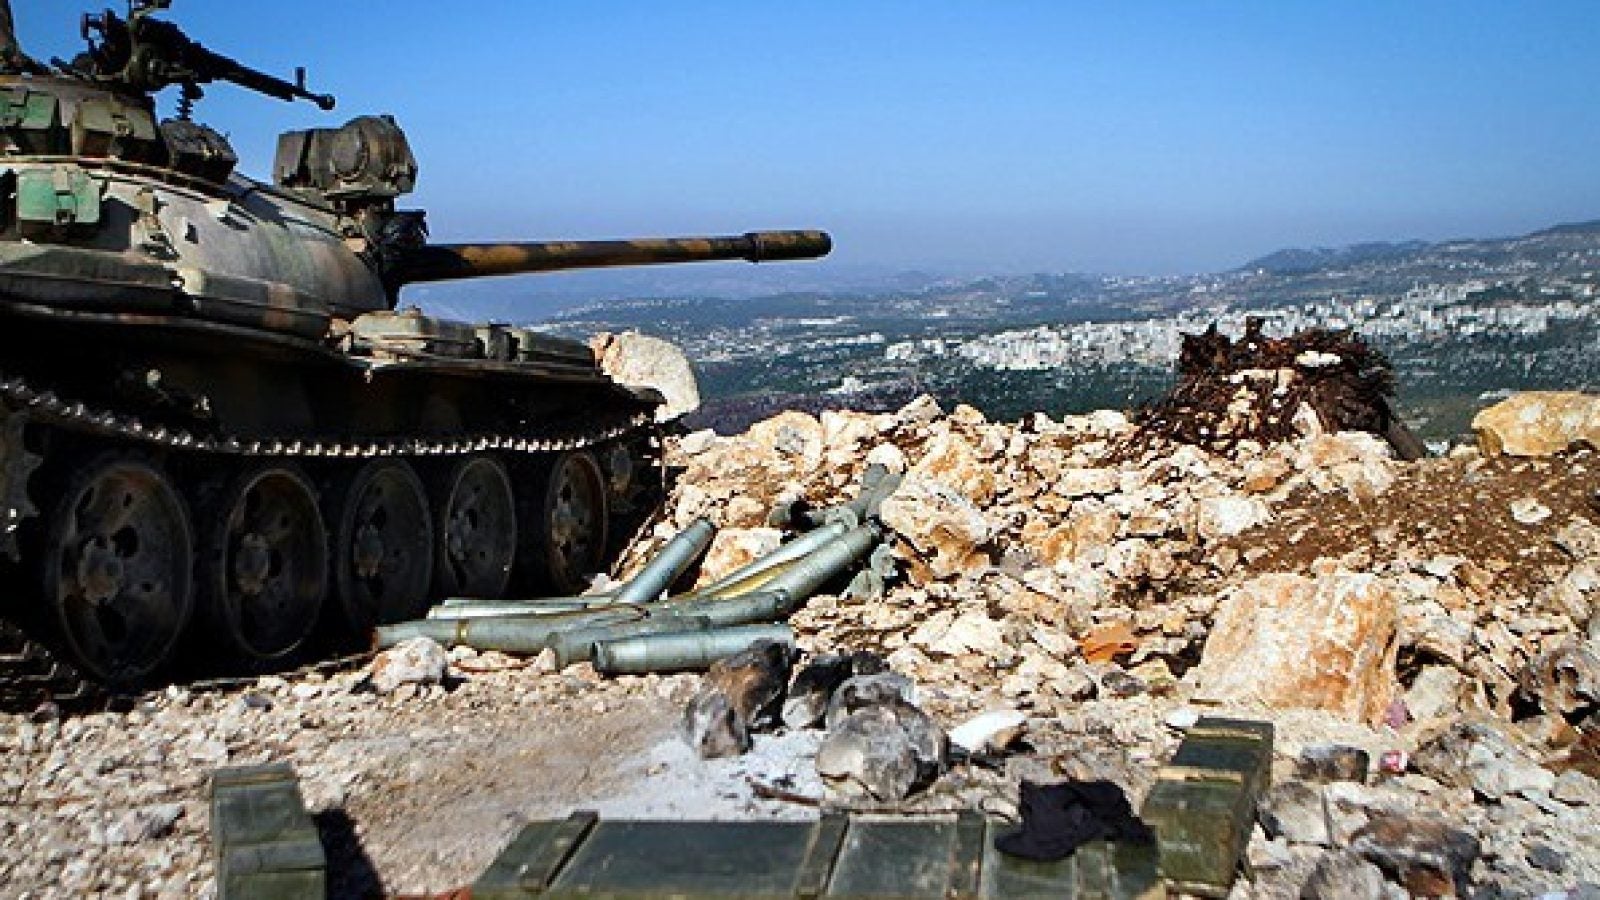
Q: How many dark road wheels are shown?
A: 5